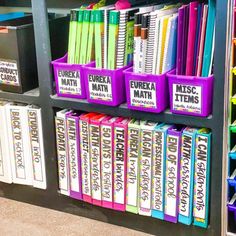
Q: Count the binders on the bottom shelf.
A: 15